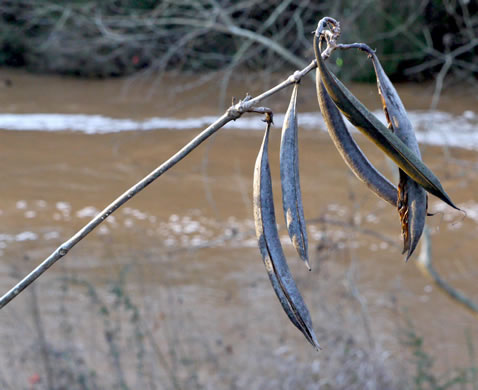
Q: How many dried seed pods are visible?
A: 5